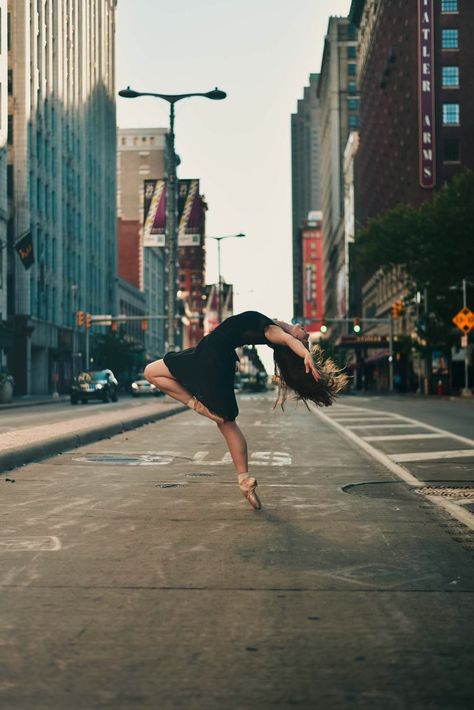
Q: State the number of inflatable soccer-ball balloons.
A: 0